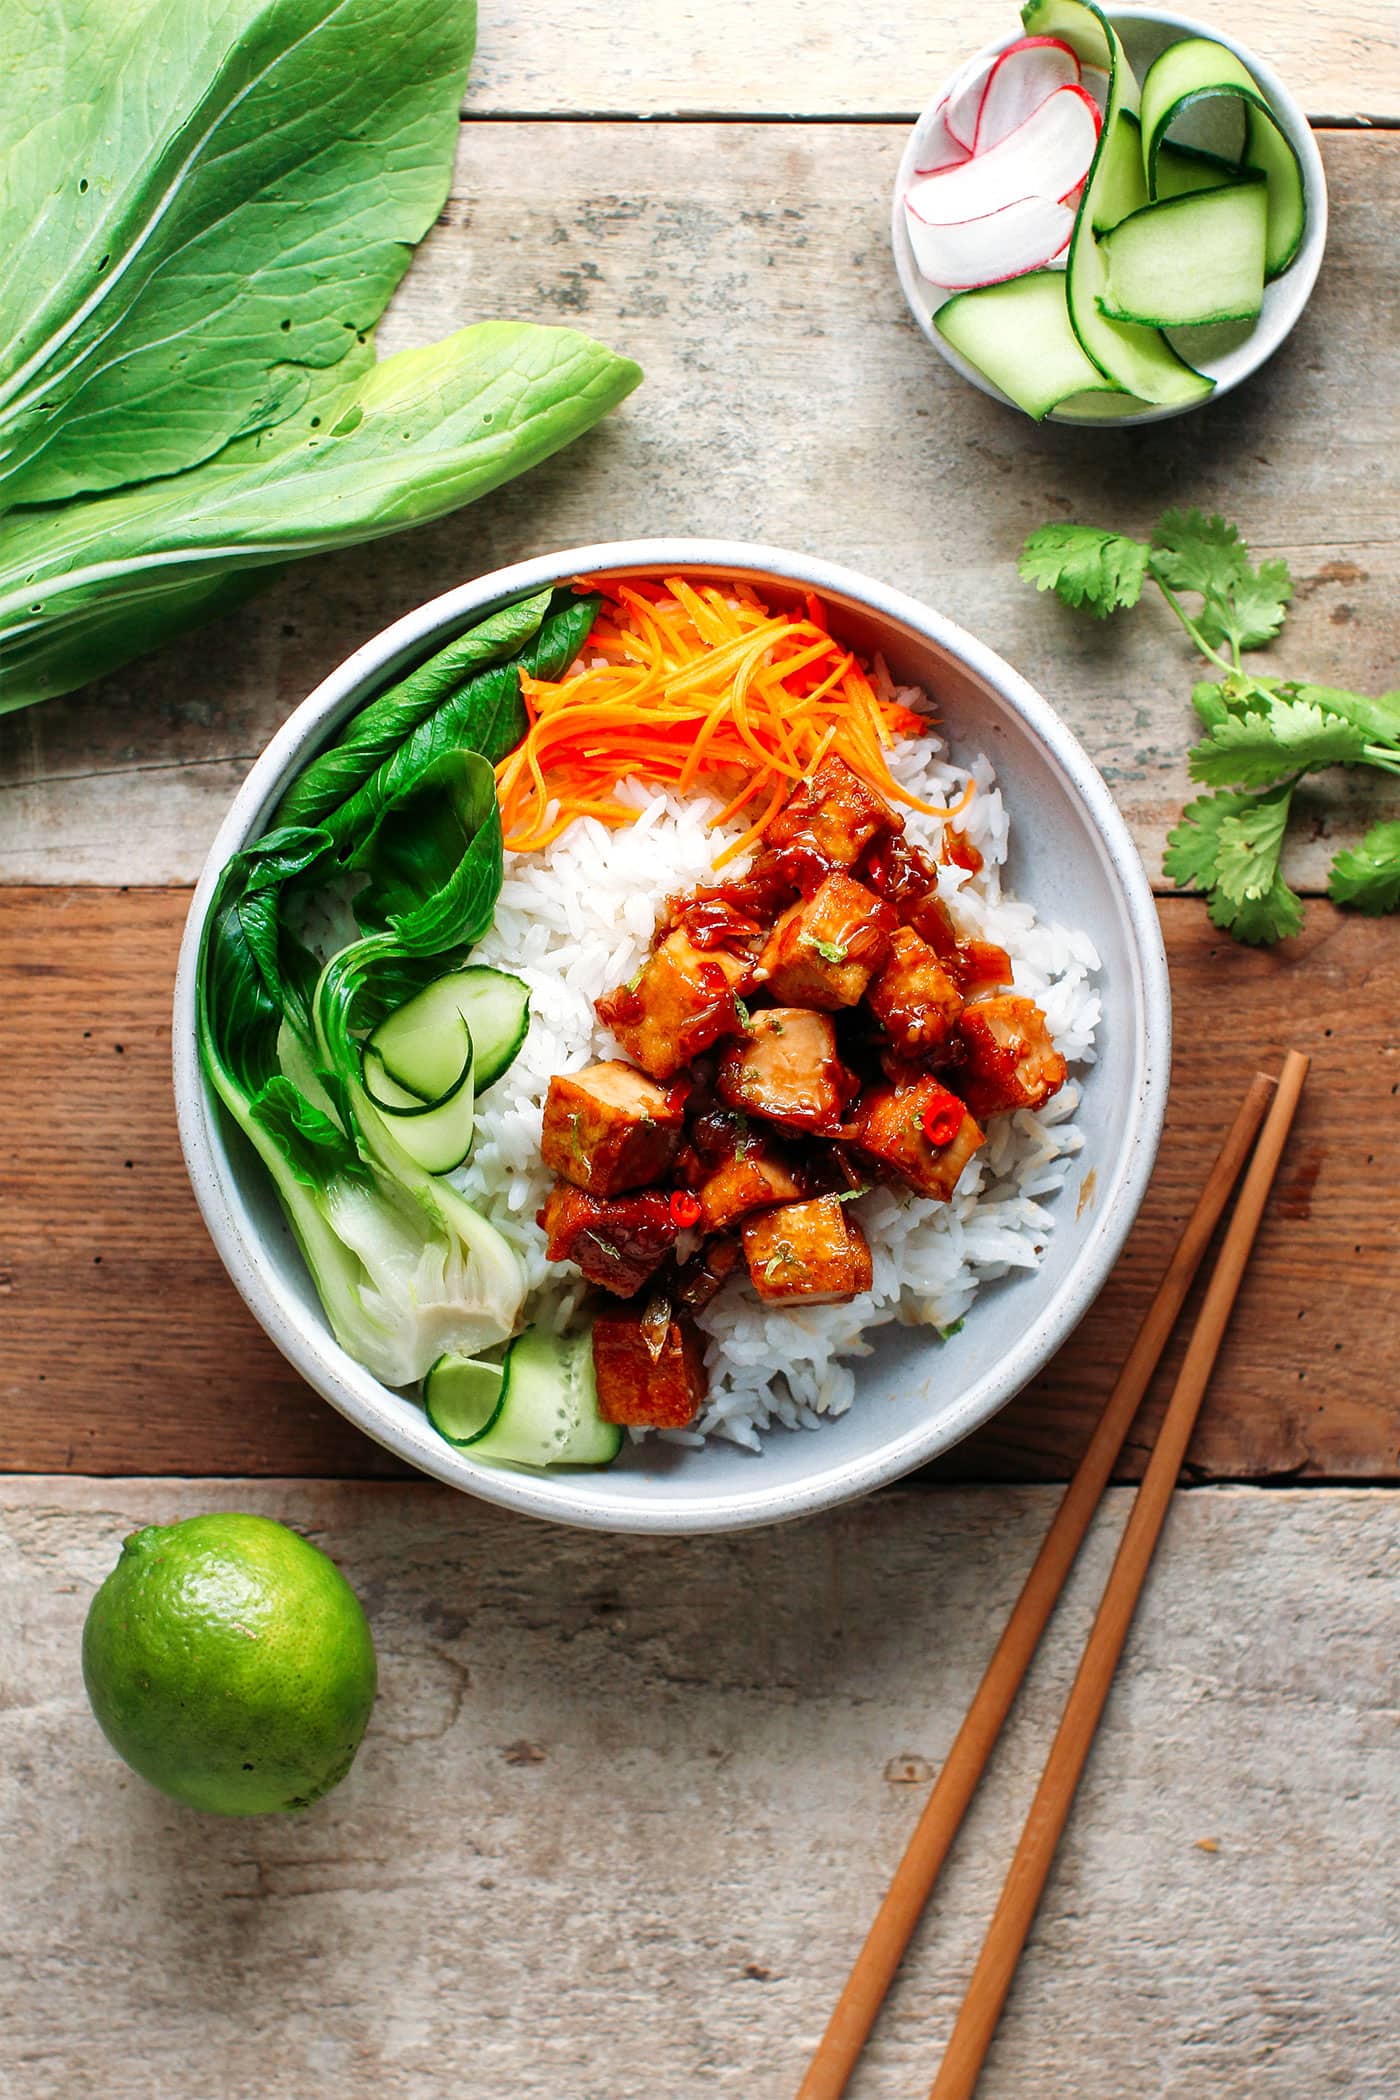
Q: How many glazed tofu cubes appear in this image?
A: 12